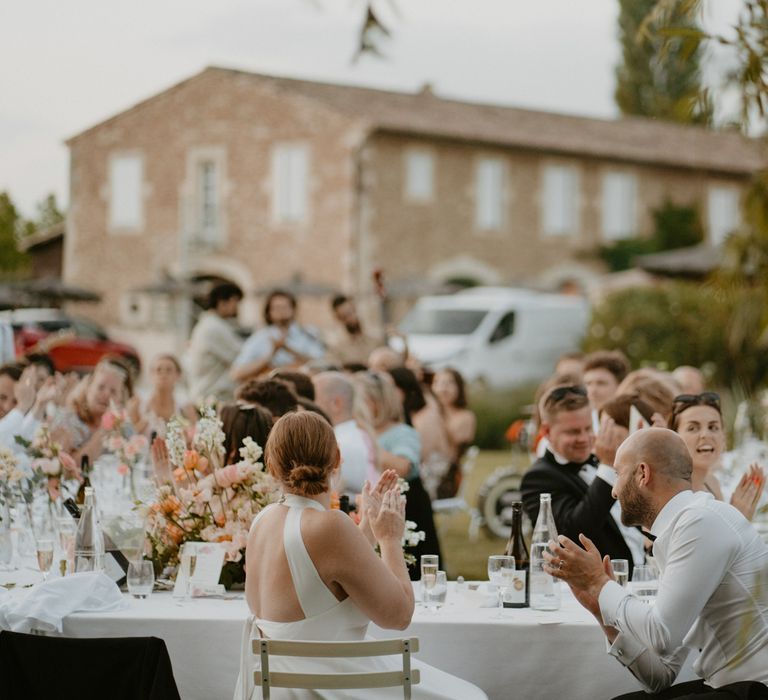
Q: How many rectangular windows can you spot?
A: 8